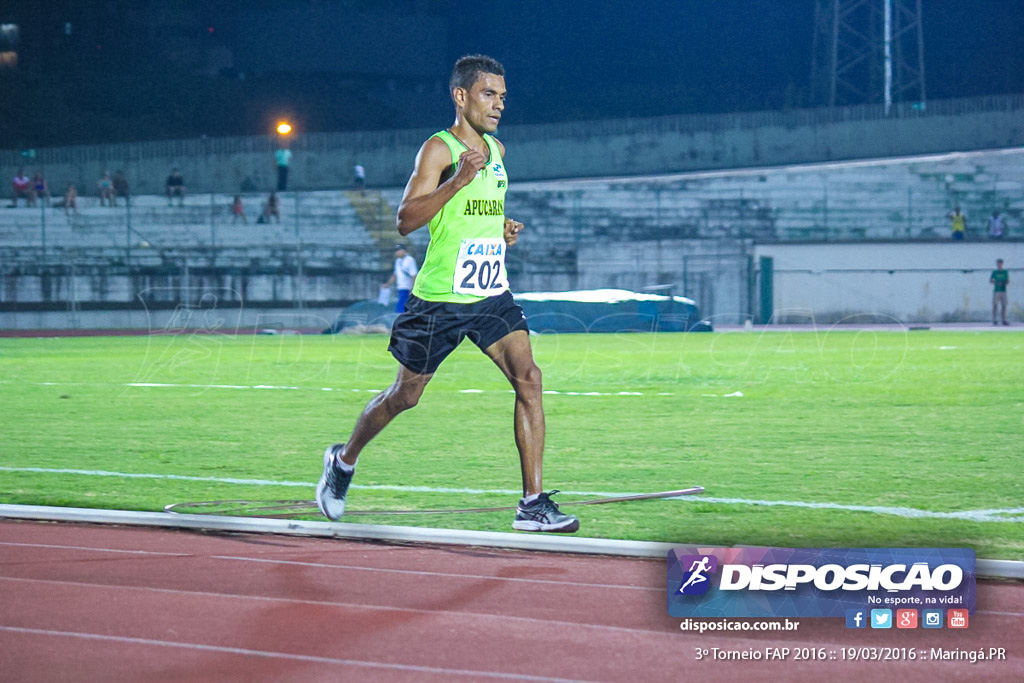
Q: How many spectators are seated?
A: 8